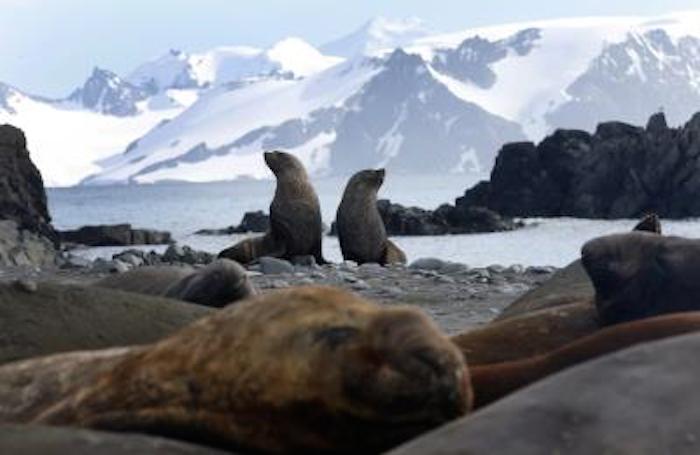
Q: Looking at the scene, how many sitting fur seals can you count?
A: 2